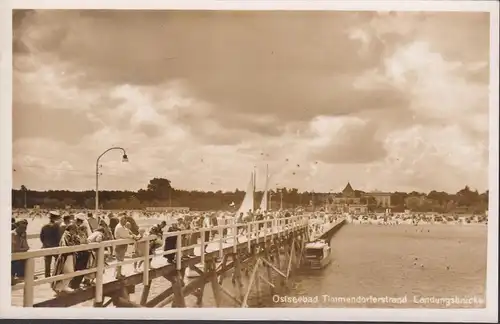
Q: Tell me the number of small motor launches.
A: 1